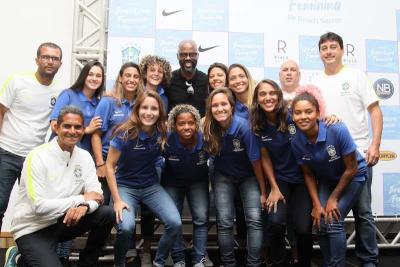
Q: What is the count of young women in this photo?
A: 10